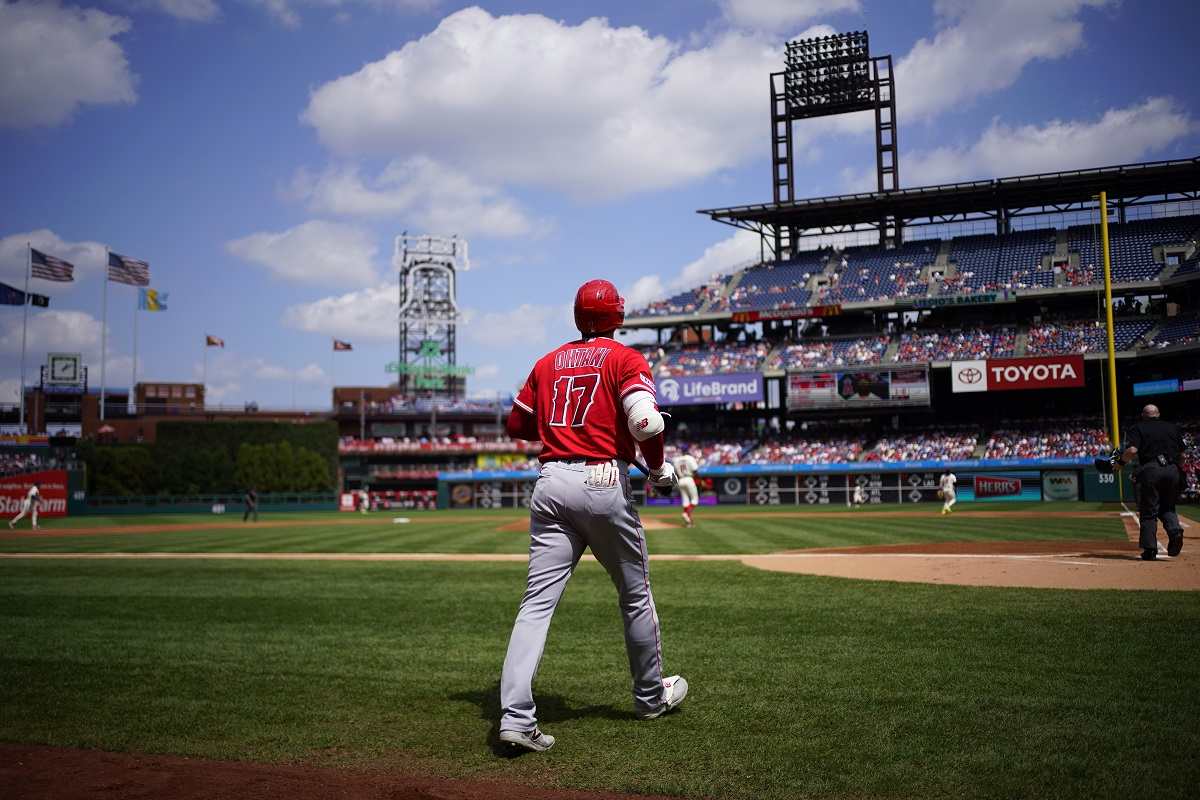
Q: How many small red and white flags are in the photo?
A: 2